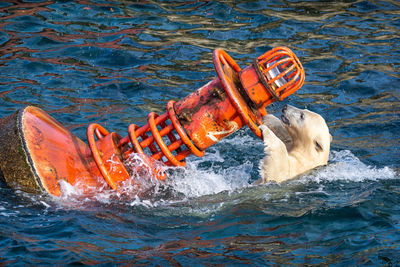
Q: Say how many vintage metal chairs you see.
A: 0